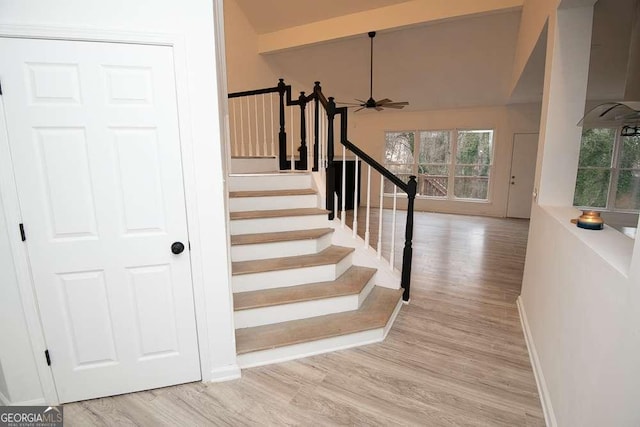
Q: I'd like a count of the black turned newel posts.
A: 5